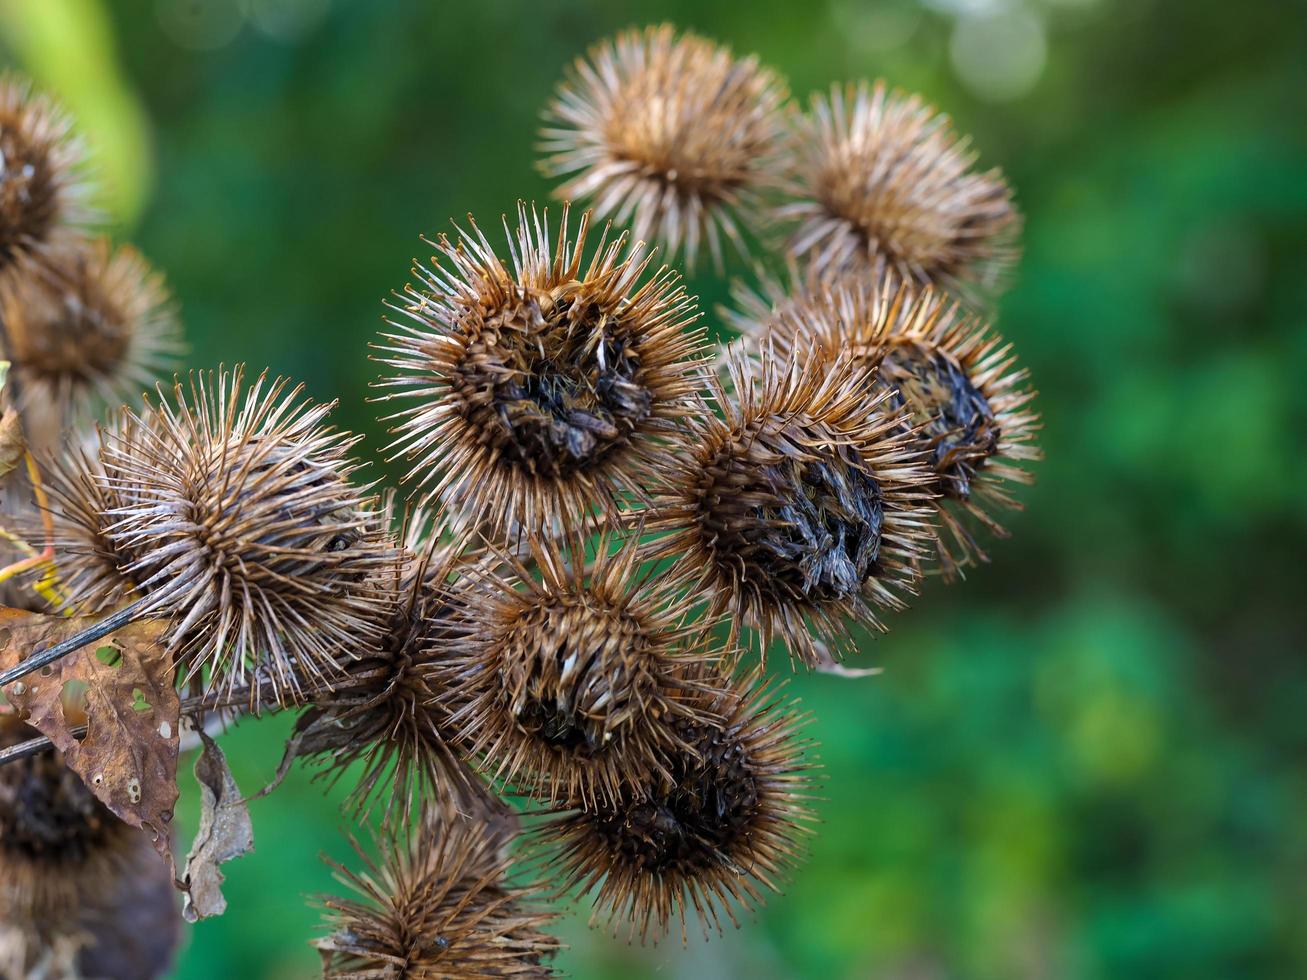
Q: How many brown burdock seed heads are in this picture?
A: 14